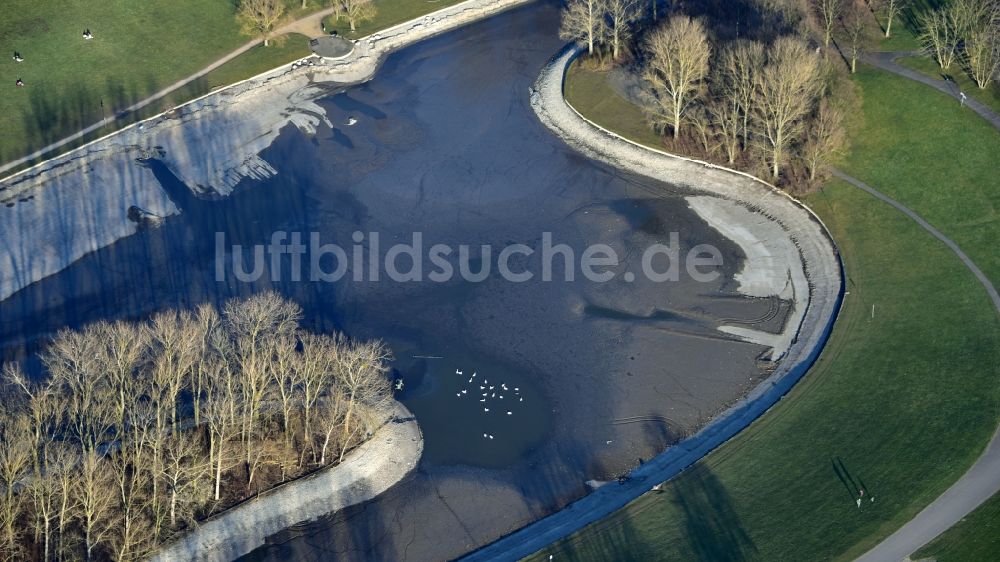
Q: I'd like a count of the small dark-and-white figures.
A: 3